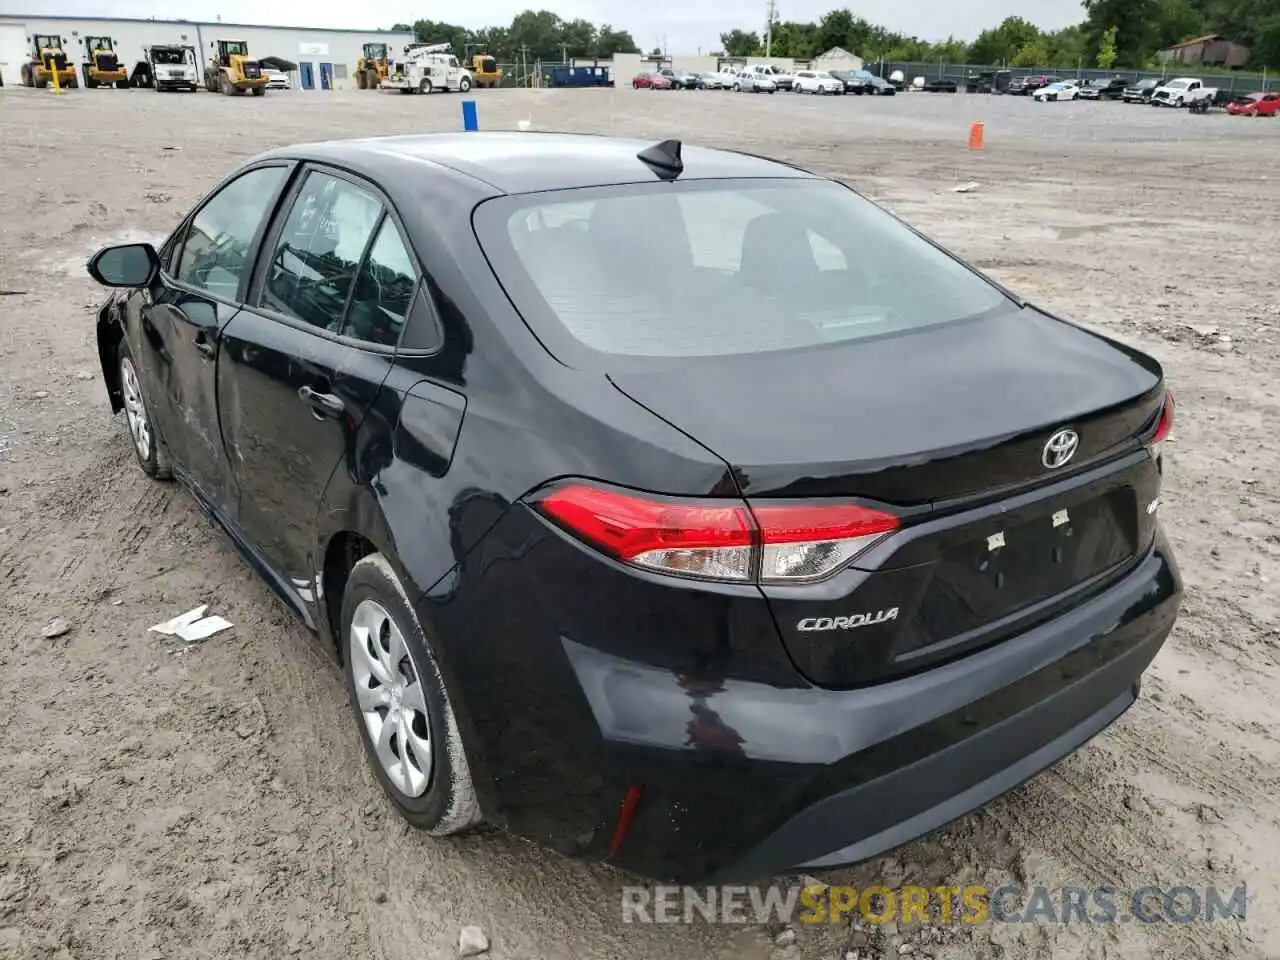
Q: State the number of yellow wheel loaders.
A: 5